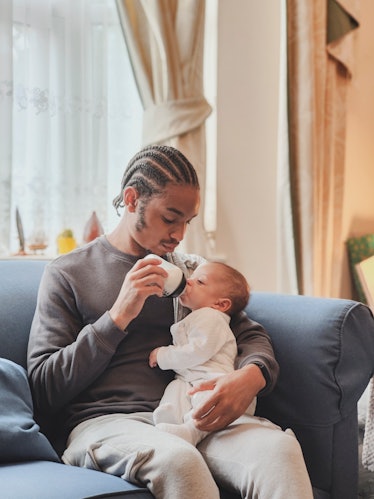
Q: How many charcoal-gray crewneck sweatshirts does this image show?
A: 1